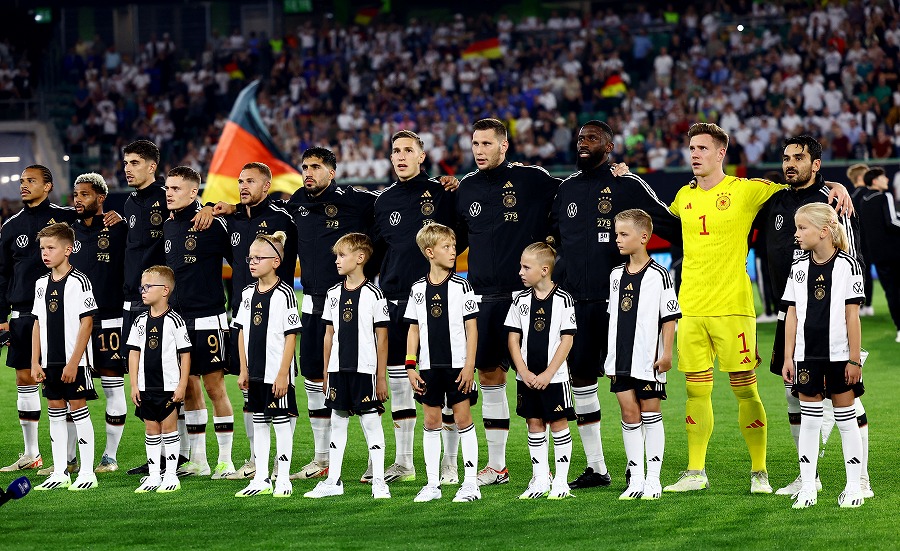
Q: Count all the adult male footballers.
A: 11